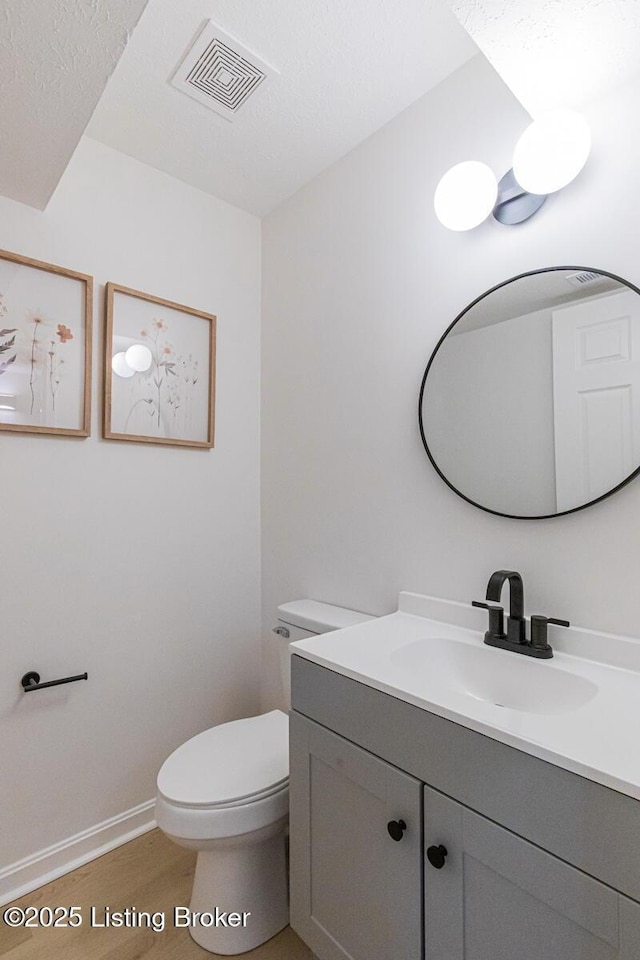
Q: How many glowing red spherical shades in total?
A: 0